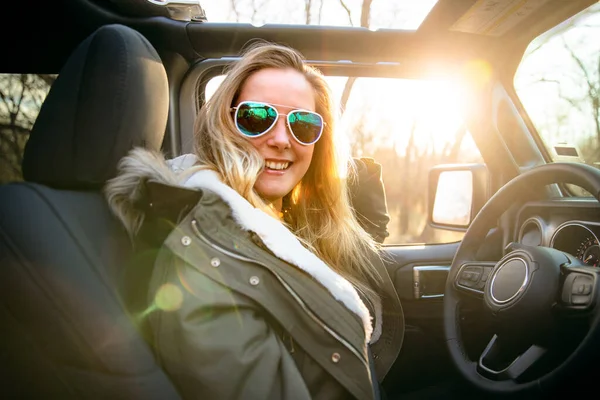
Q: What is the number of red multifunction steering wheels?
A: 0